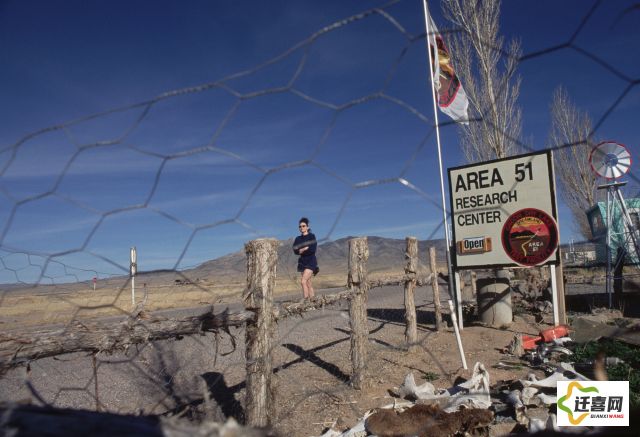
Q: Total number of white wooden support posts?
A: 2